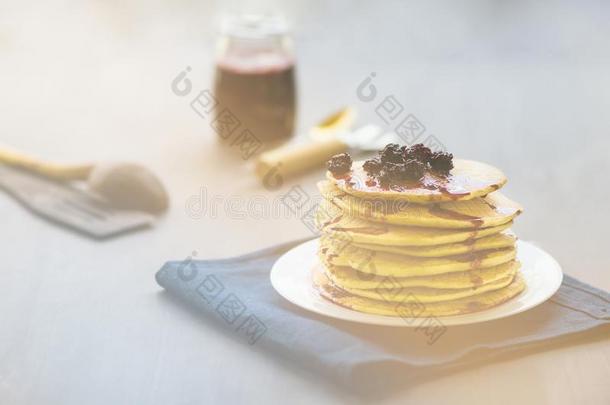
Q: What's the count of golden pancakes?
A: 8